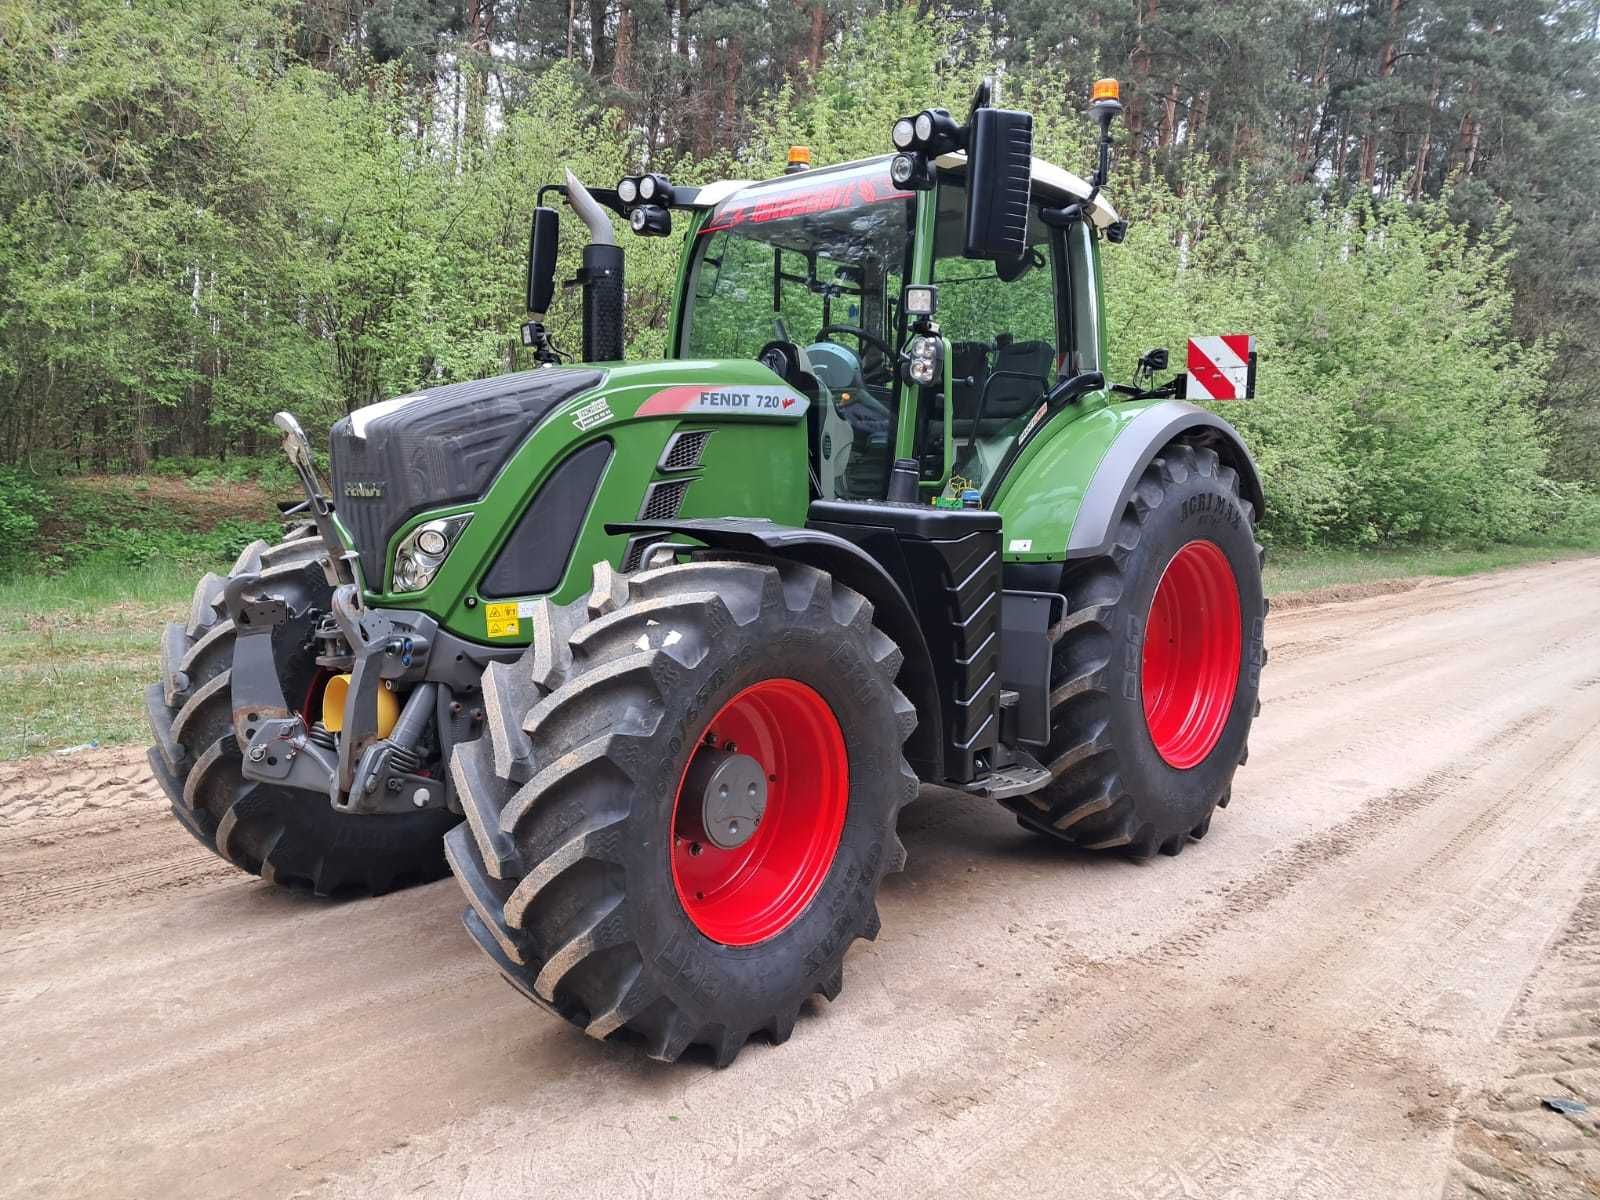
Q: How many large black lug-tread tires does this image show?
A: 3